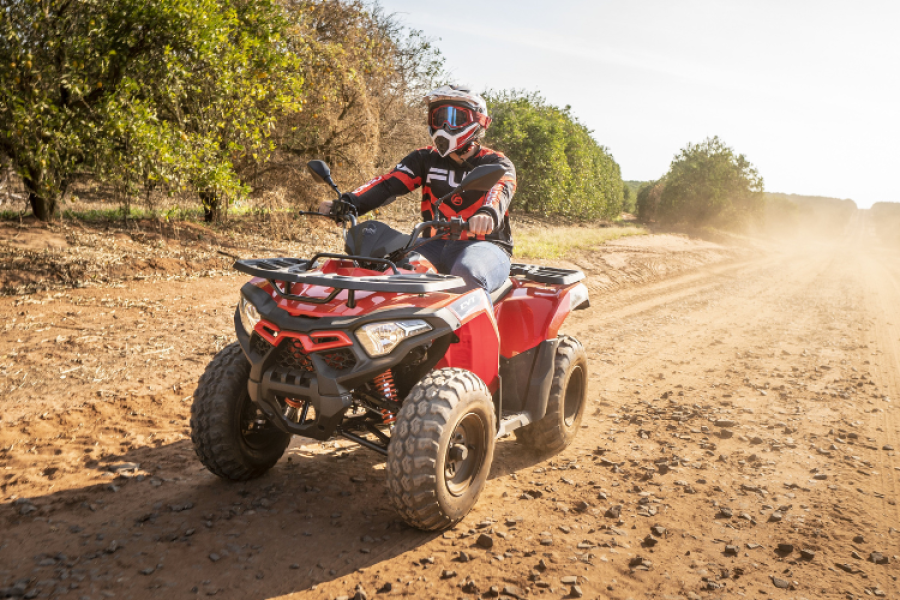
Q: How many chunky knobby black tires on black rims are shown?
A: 3